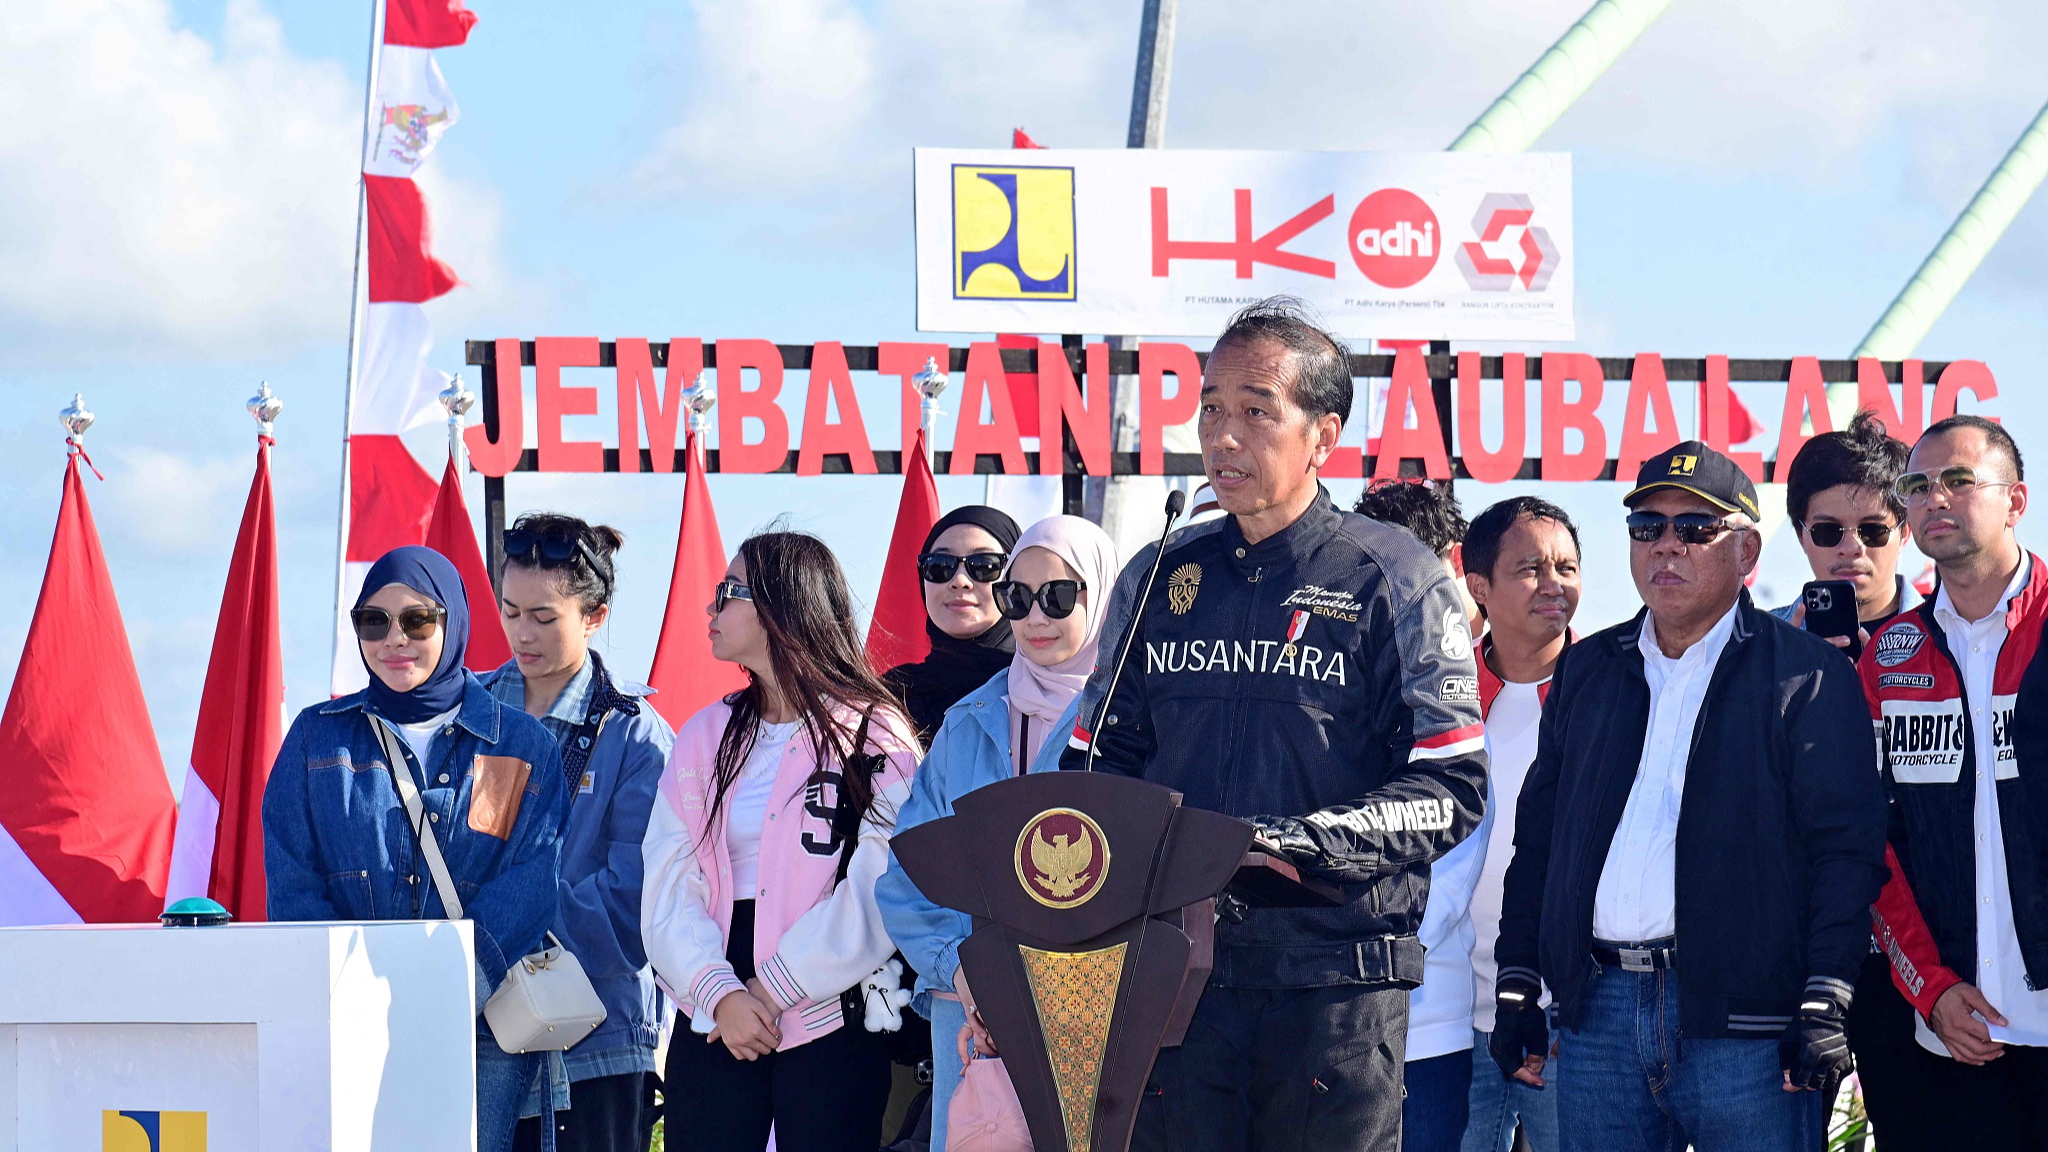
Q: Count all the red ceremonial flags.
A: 5